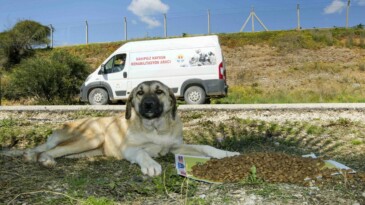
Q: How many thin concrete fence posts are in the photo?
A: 8